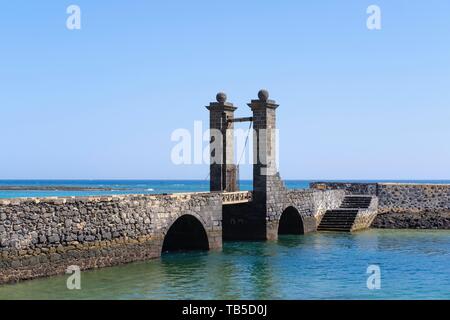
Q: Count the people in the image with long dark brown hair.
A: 0